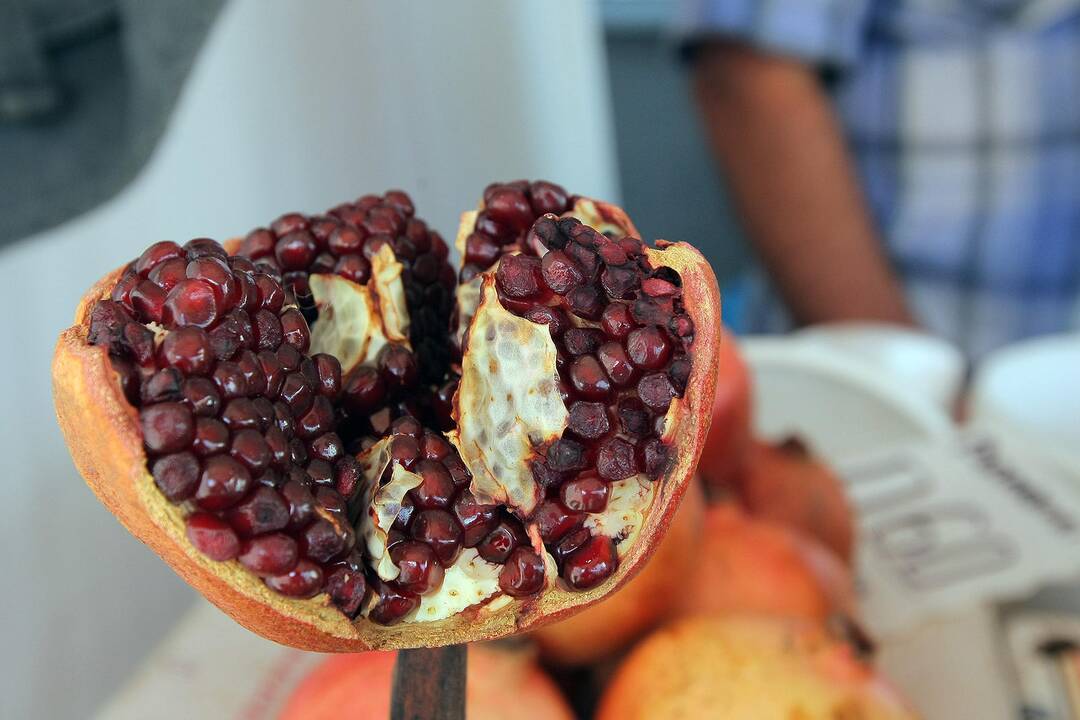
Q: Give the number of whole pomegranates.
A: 6